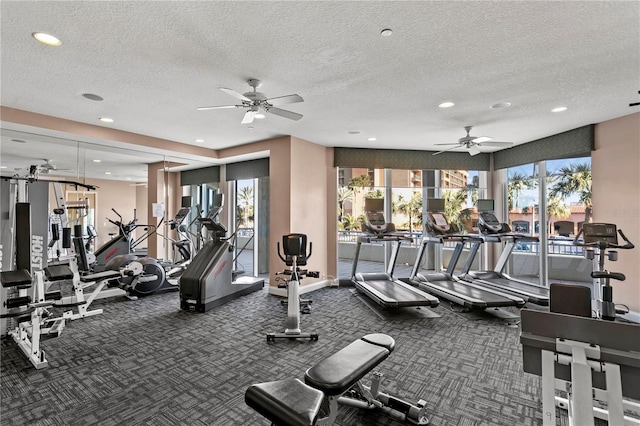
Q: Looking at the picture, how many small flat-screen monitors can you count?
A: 5